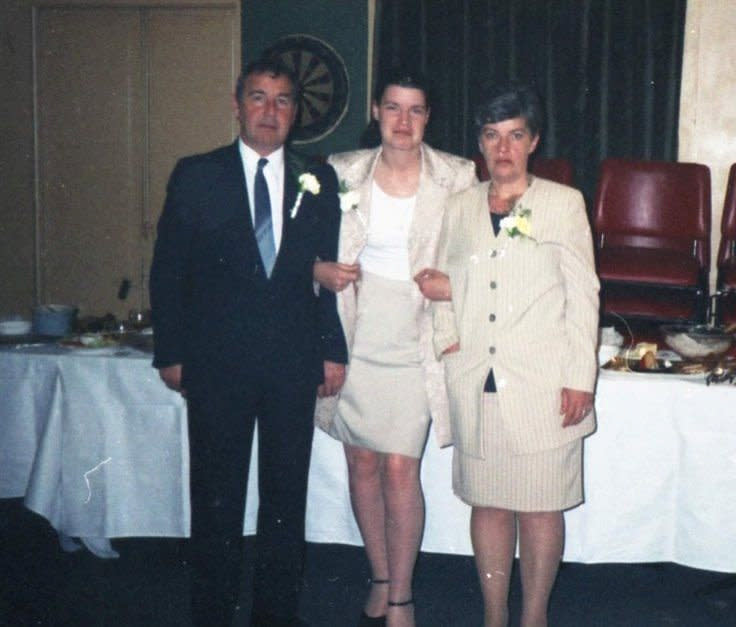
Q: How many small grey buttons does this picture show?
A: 4